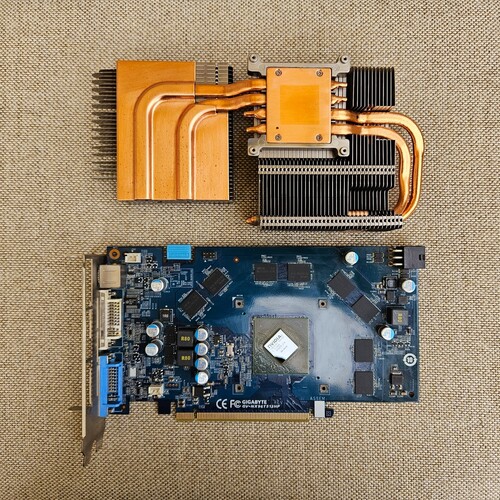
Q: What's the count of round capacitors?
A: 10